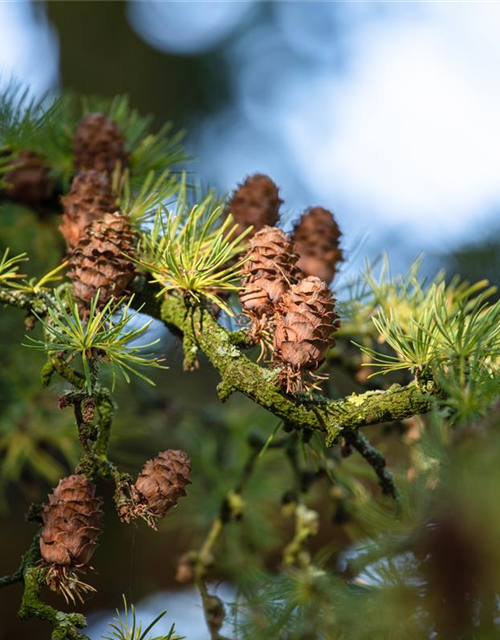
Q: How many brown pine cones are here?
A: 10